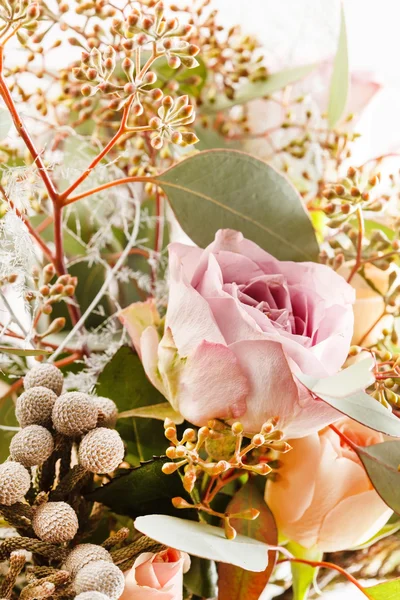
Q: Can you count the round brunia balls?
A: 11